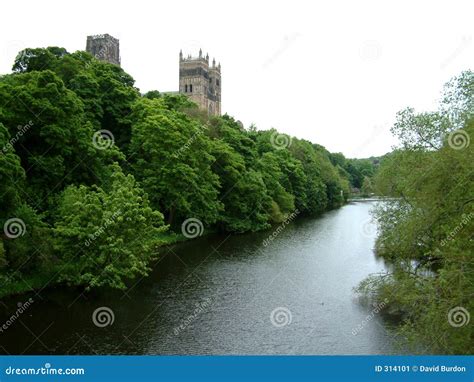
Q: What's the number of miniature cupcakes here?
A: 0